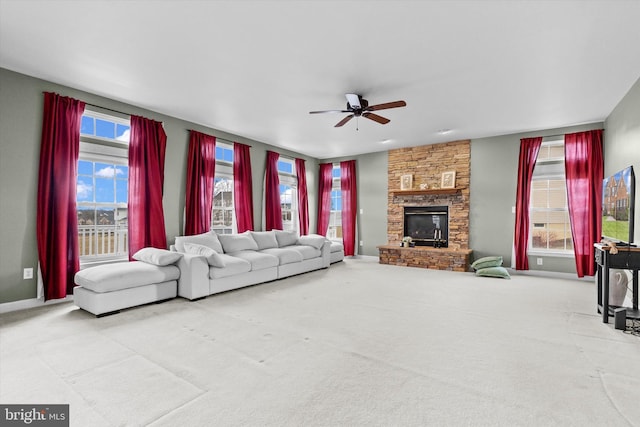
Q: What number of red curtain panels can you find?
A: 10